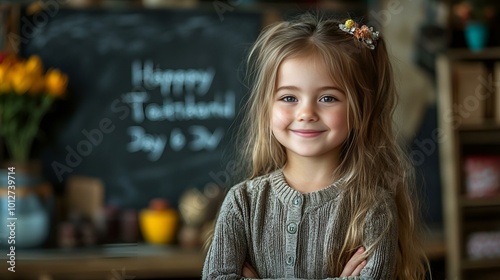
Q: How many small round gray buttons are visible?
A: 3